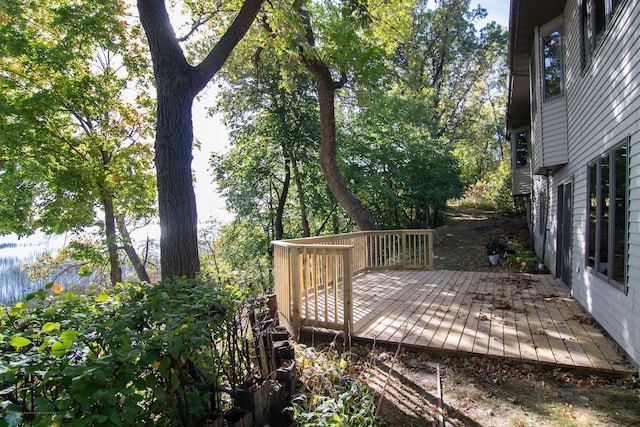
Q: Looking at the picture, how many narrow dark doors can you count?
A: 1